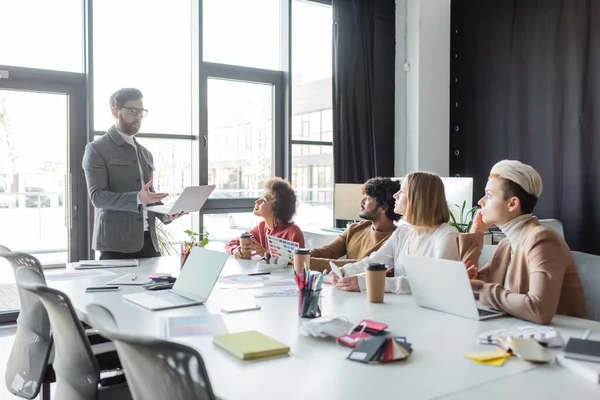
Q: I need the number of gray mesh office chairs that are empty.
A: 3